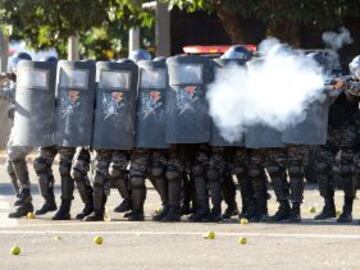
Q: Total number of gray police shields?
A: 8